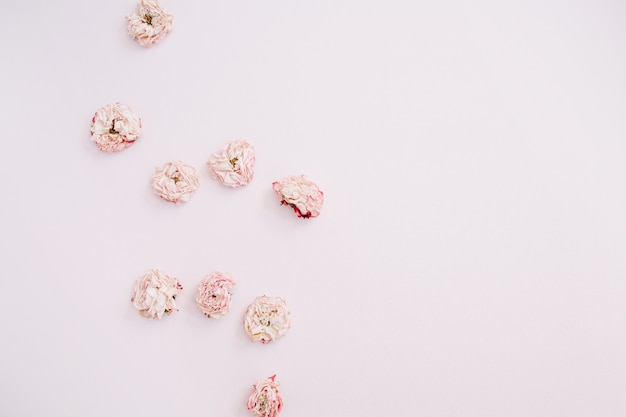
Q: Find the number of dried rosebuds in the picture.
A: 9